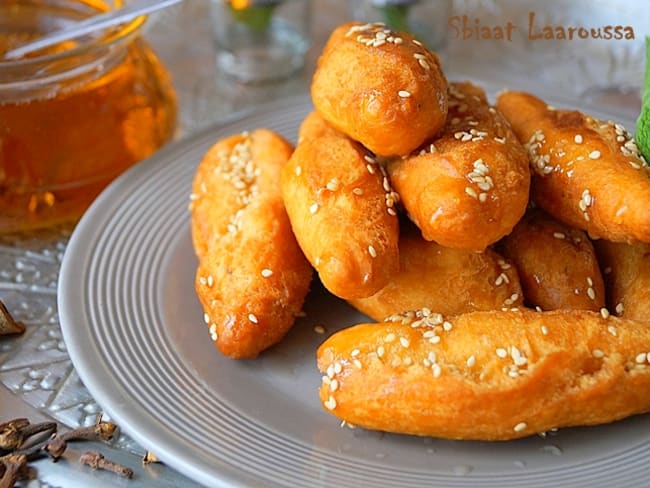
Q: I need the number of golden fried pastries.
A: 9